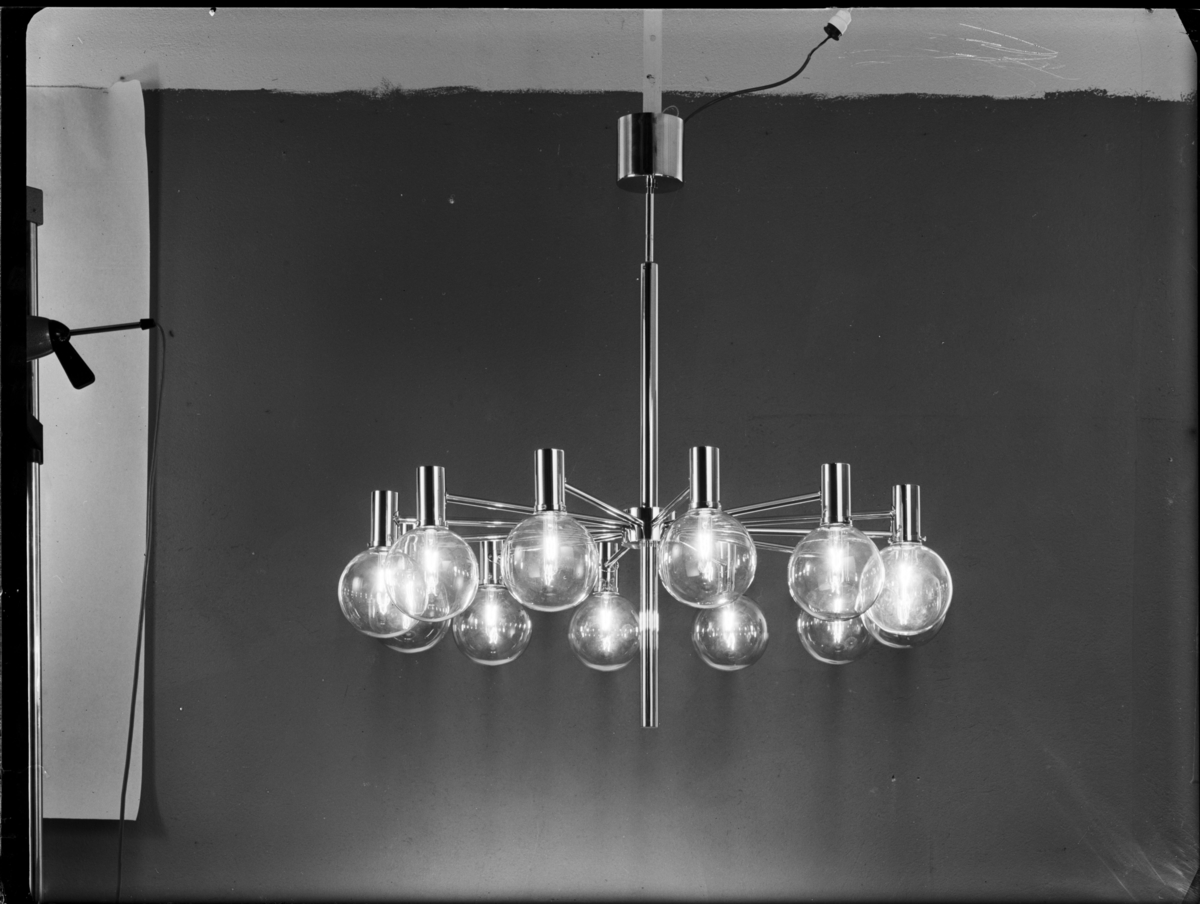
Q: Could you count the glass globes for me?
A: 12